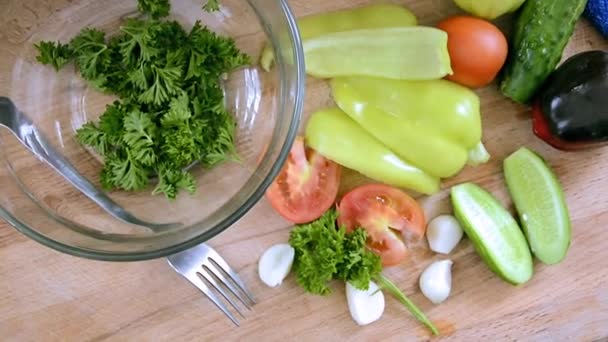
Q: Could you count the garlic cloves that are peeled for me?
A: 4